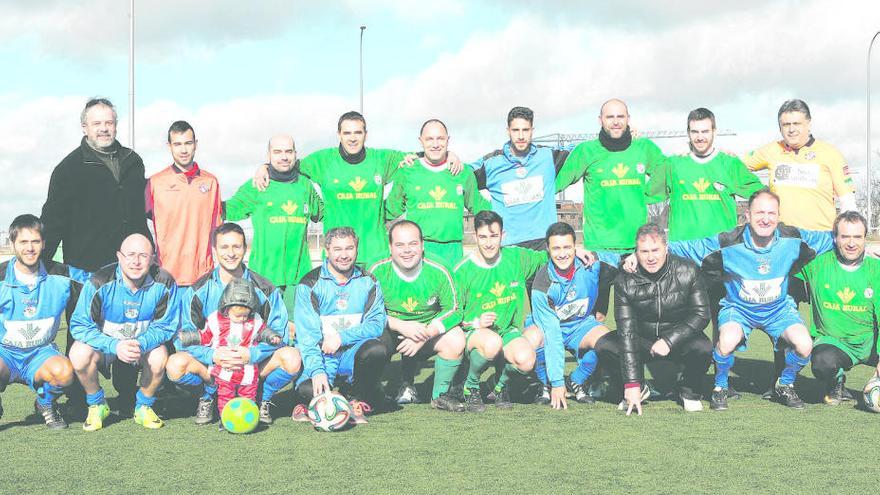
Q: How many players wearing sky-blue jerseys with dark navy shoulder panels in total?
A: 7